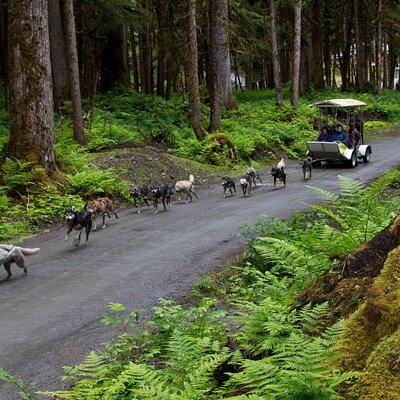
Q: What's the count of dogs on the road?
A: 11